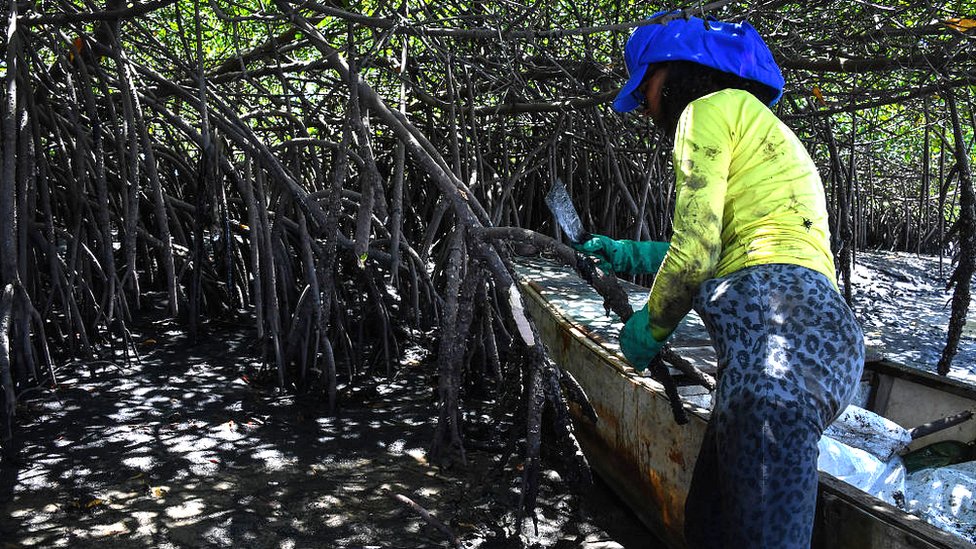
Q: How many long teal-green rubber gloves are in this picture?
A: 2